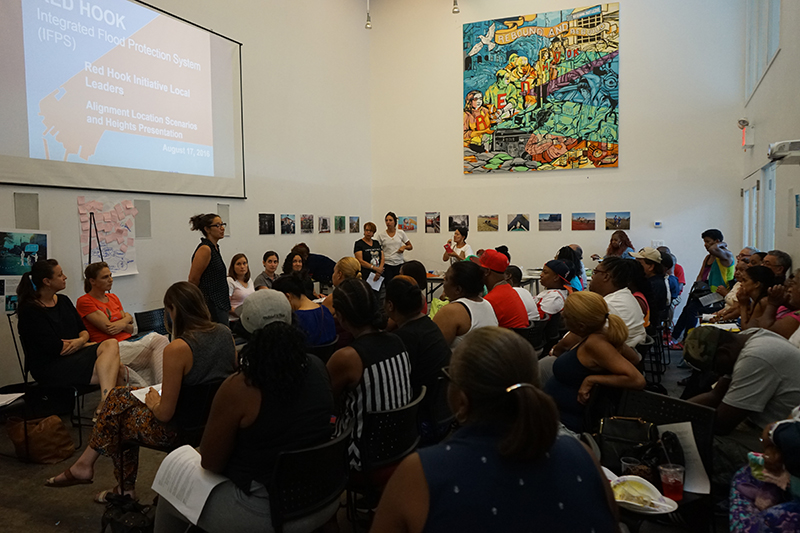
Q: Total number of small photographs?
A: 14